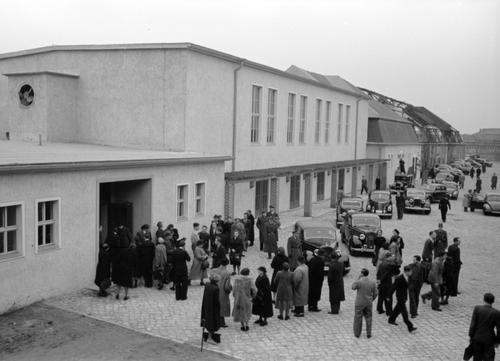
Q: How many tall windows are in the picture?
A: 8